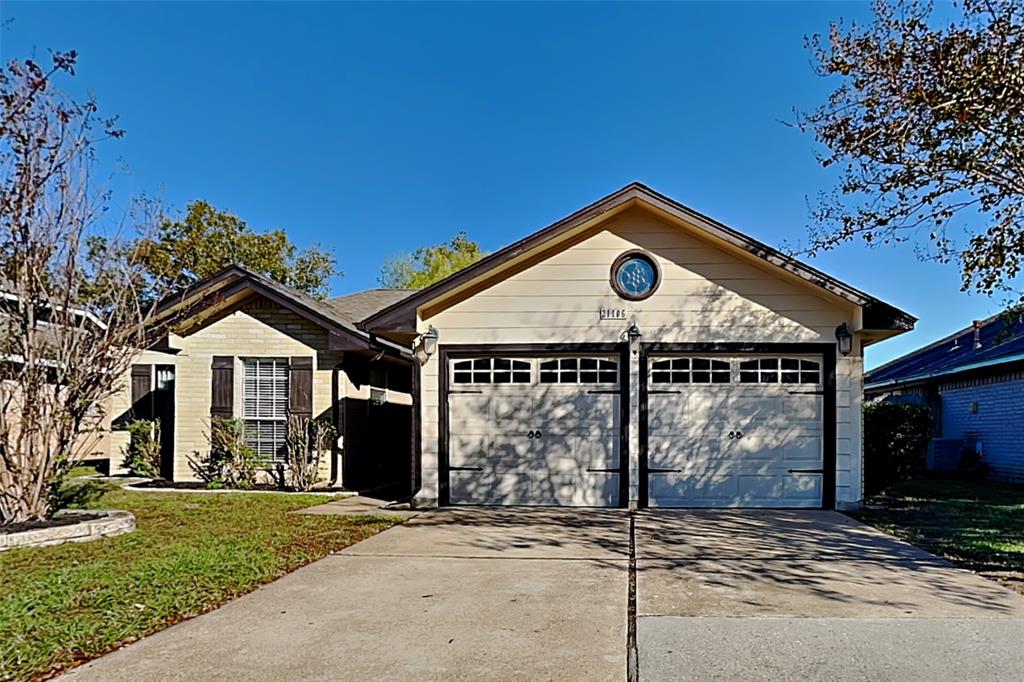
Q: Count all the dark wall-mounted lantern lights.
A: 3